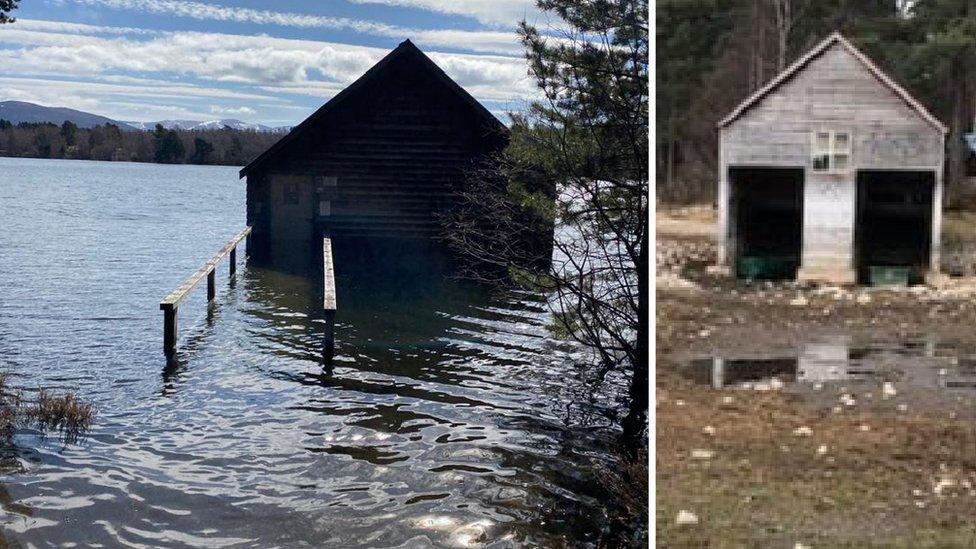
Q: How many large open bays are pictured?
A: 2